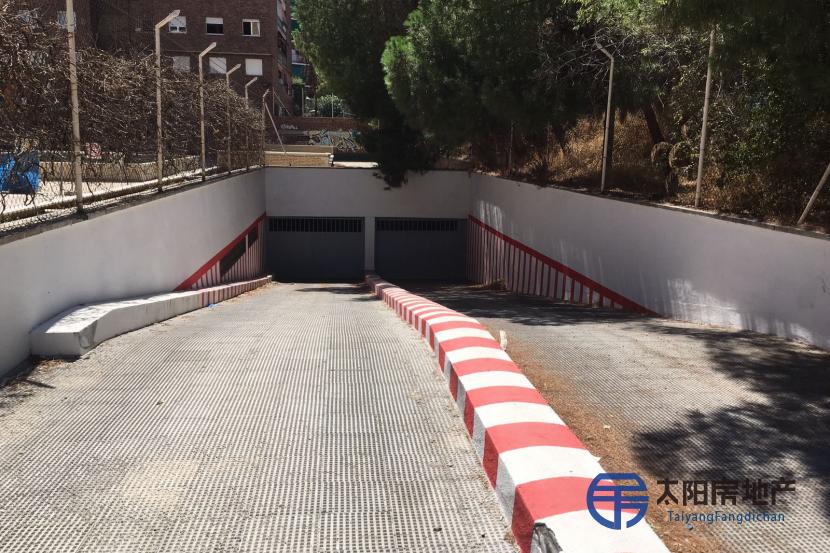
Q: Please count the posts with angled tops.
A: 6